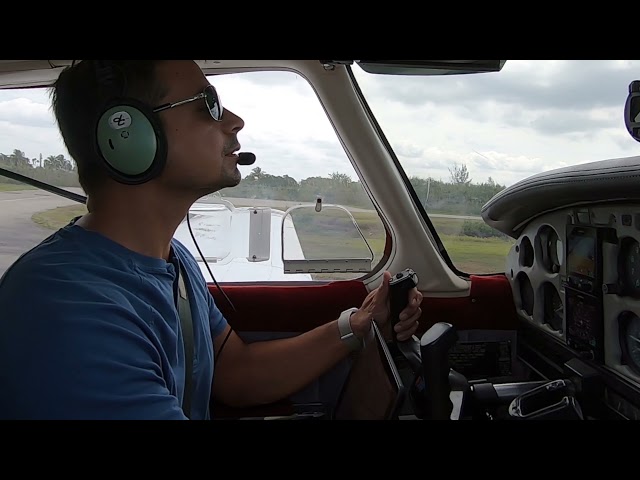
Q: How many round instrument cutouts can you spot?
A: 6